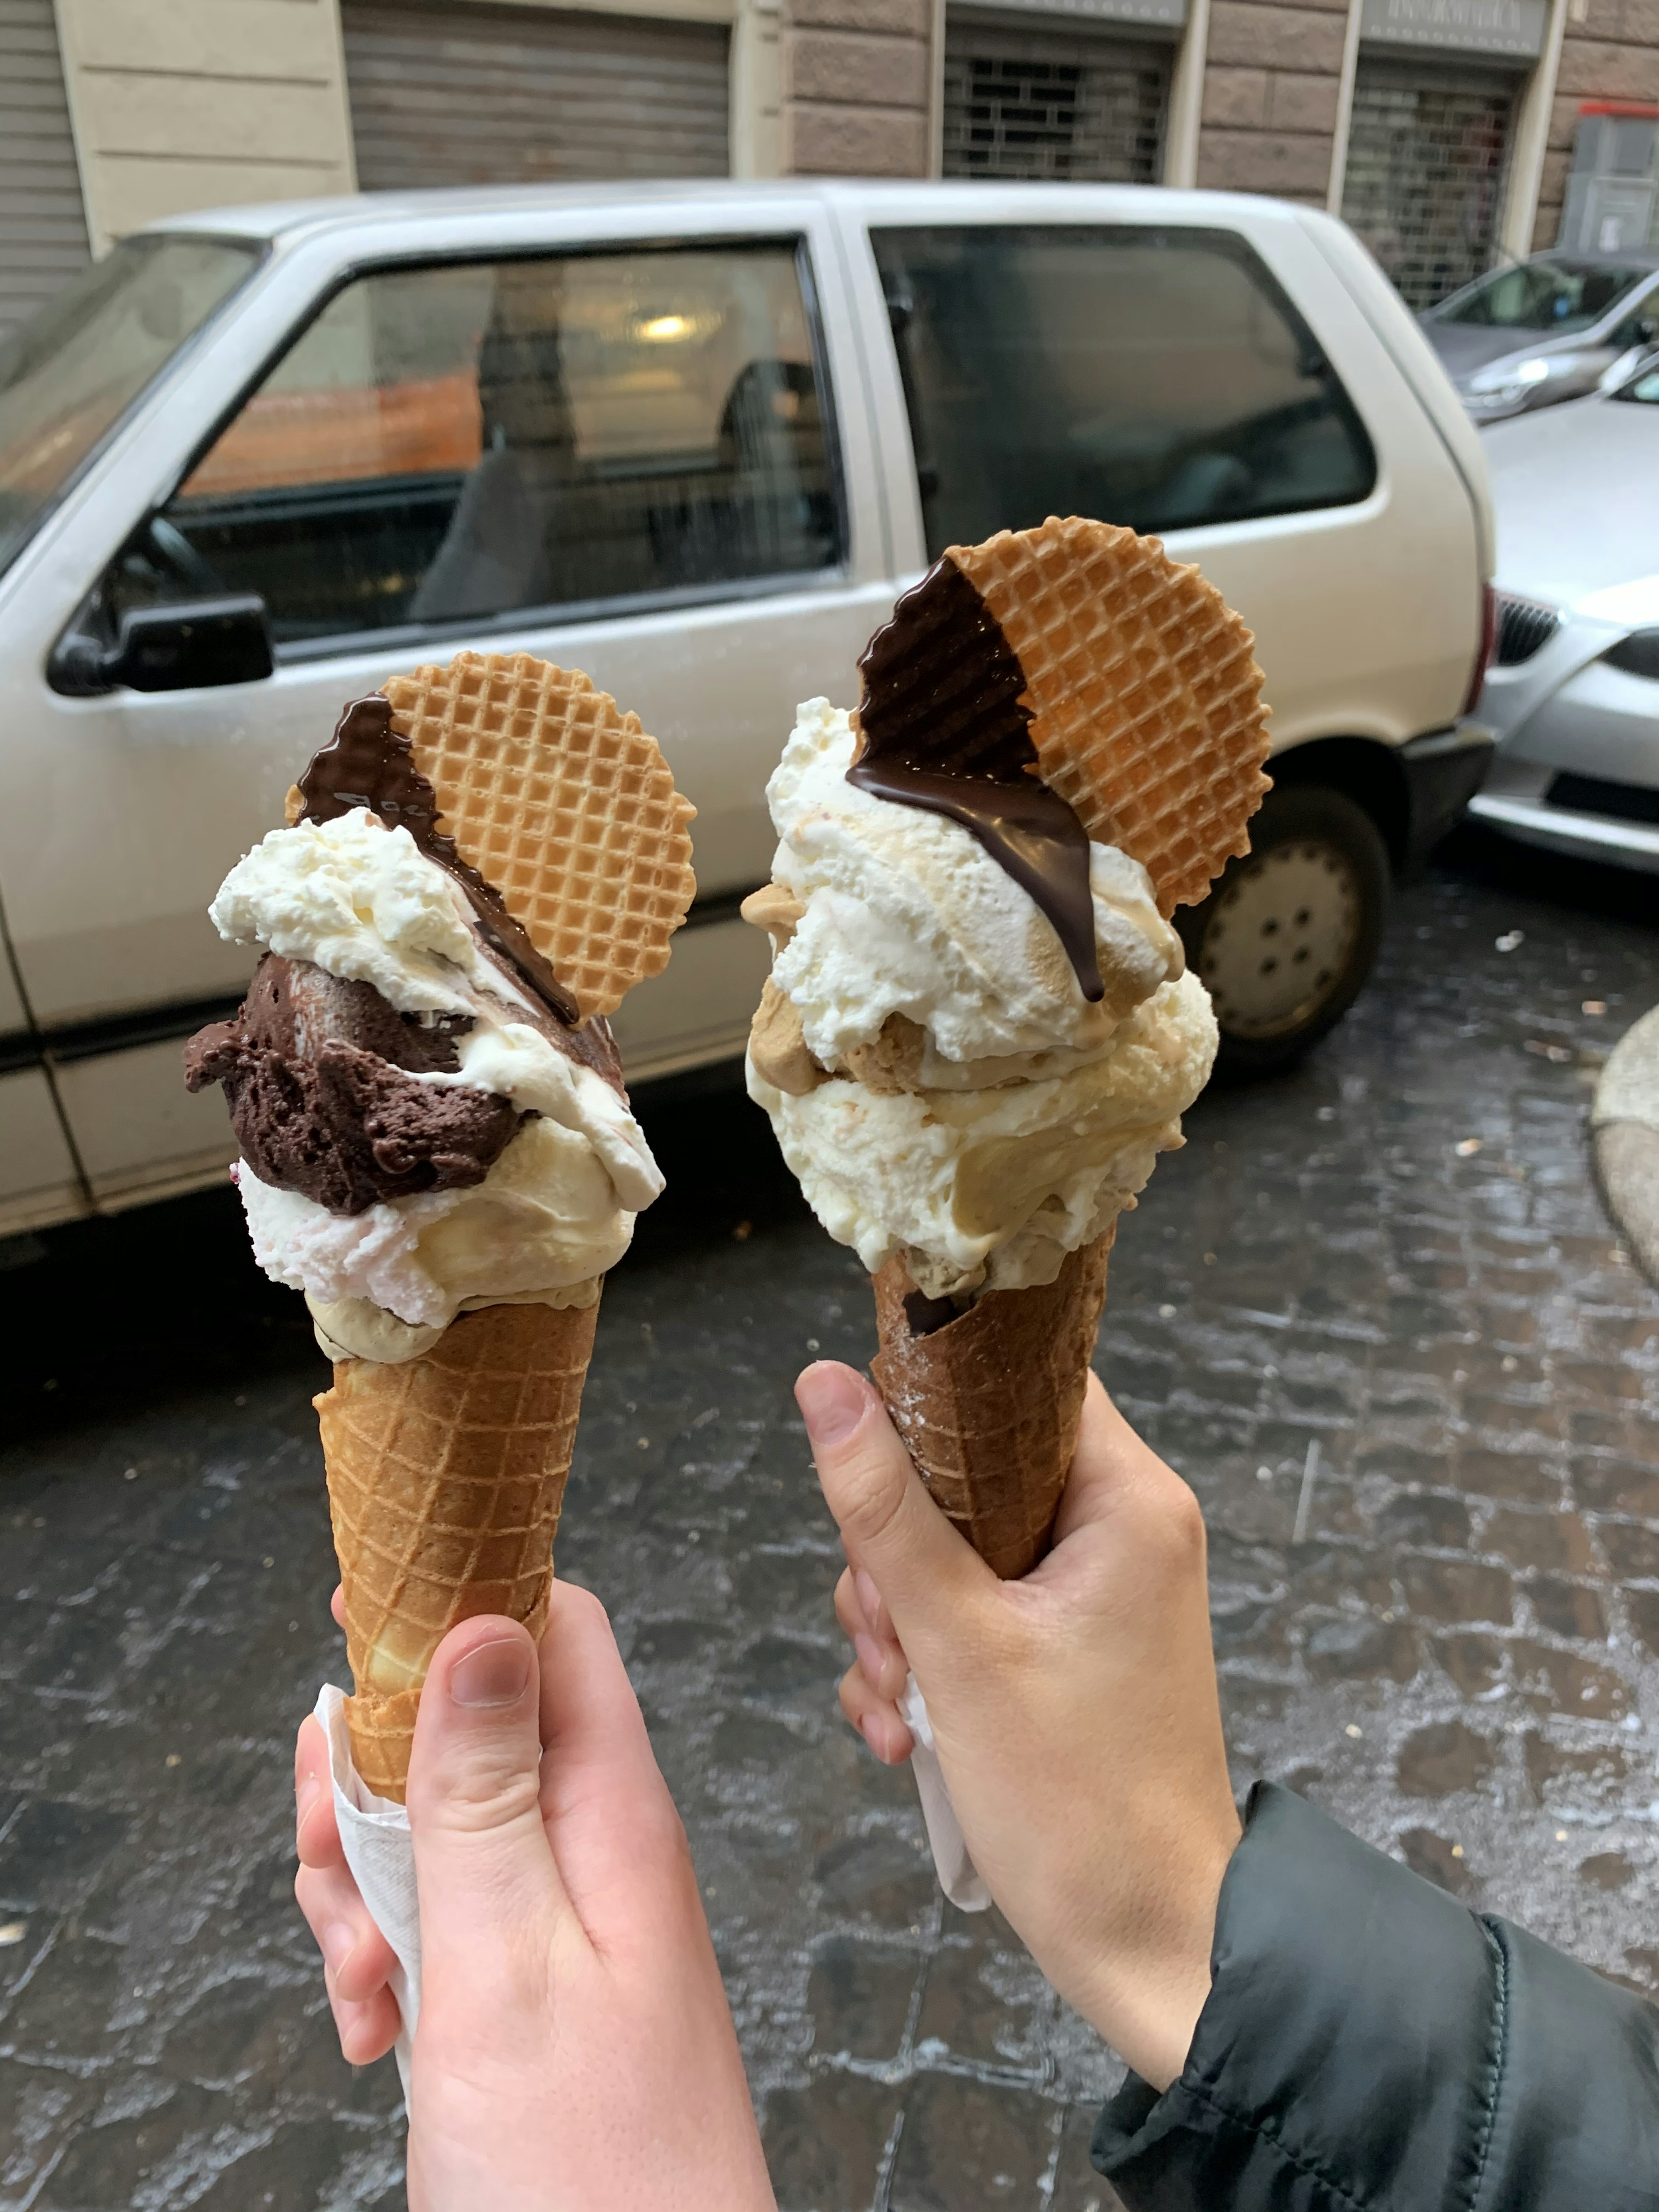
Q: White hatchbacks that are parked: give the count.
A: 1